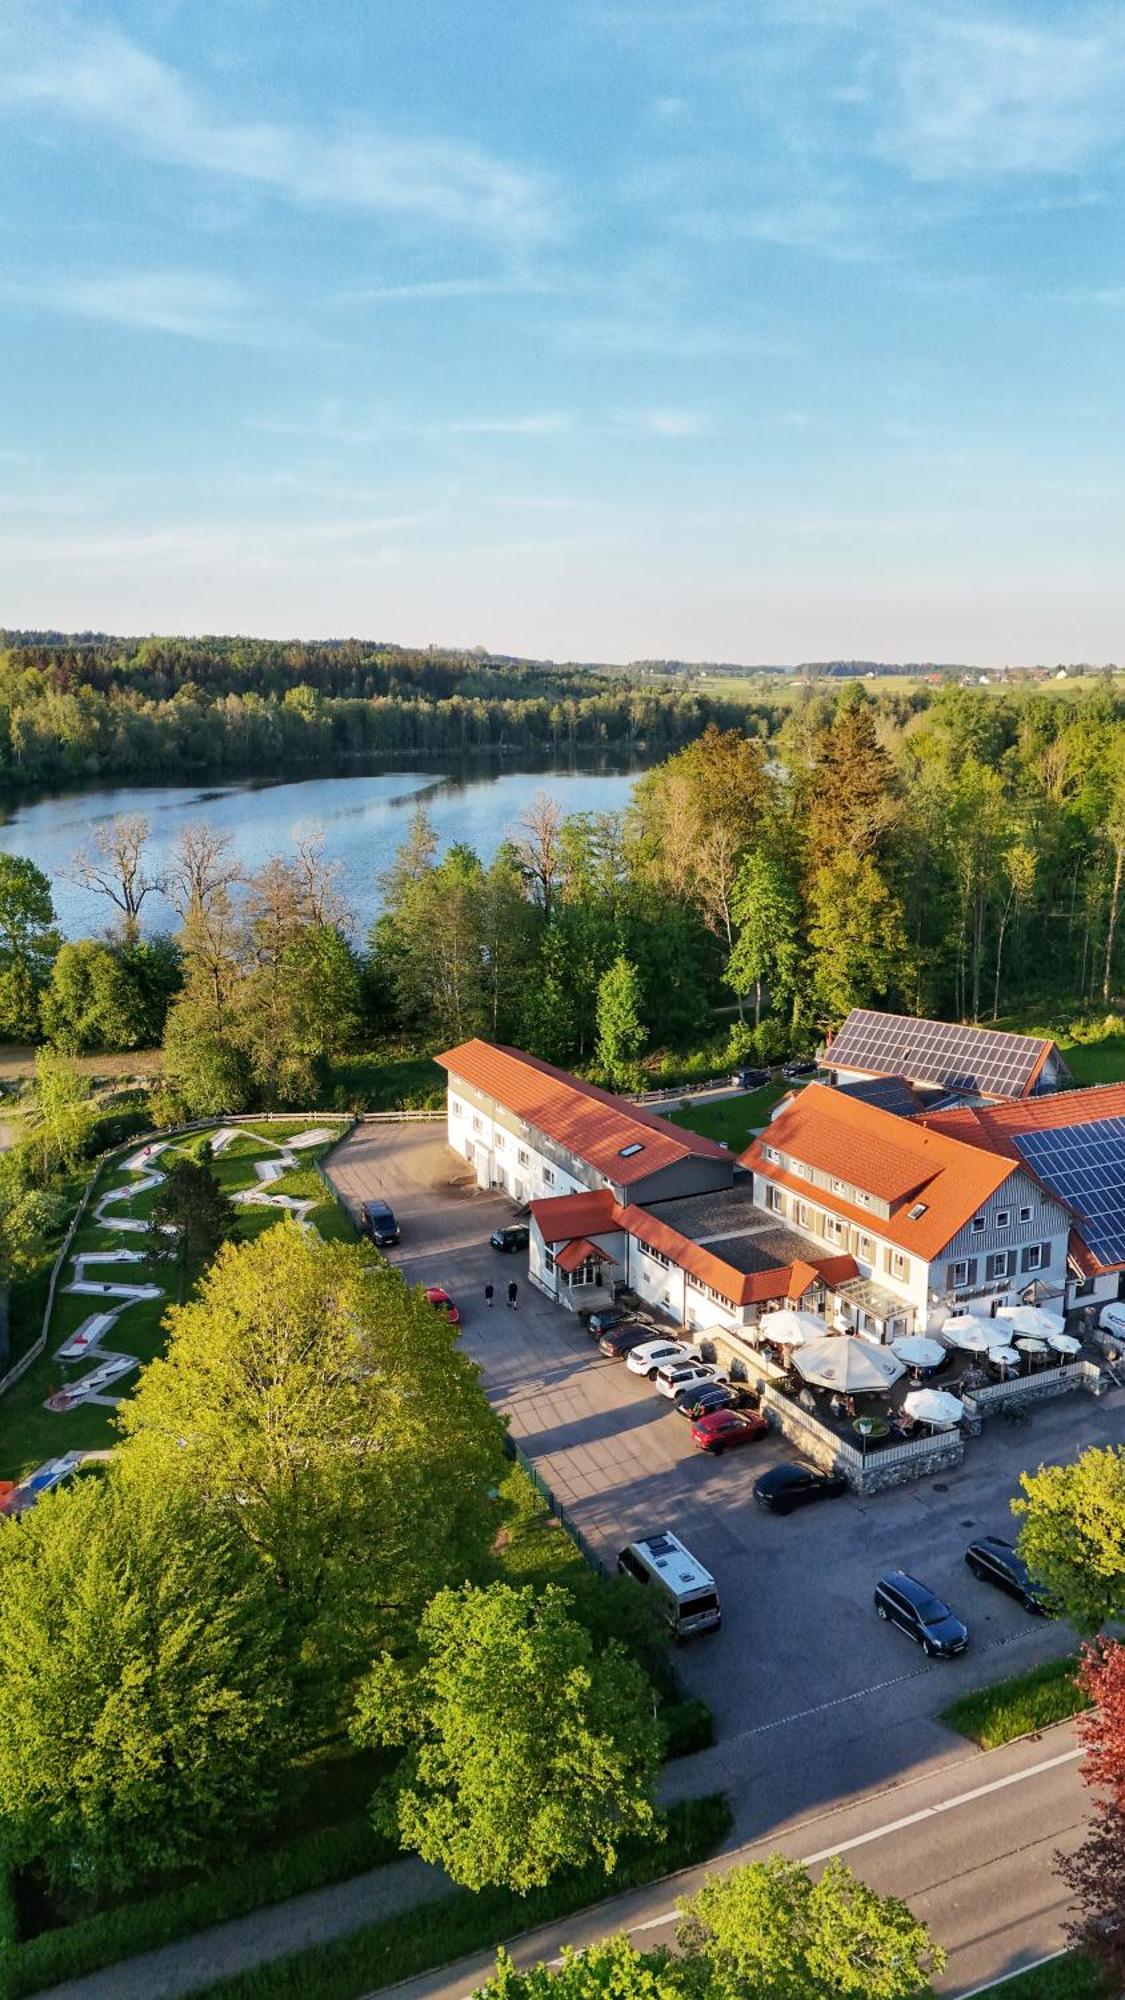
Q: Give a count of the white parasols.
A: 9